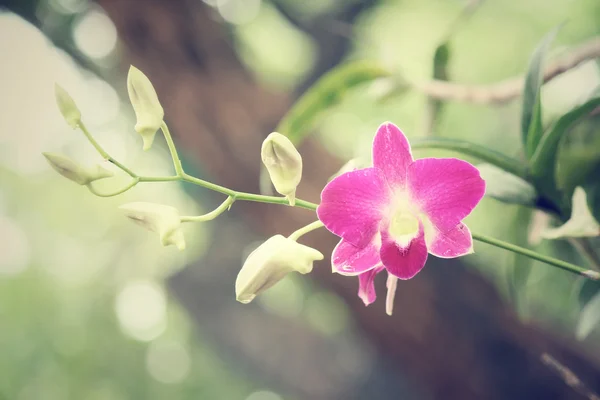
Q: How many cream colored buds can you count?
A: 6